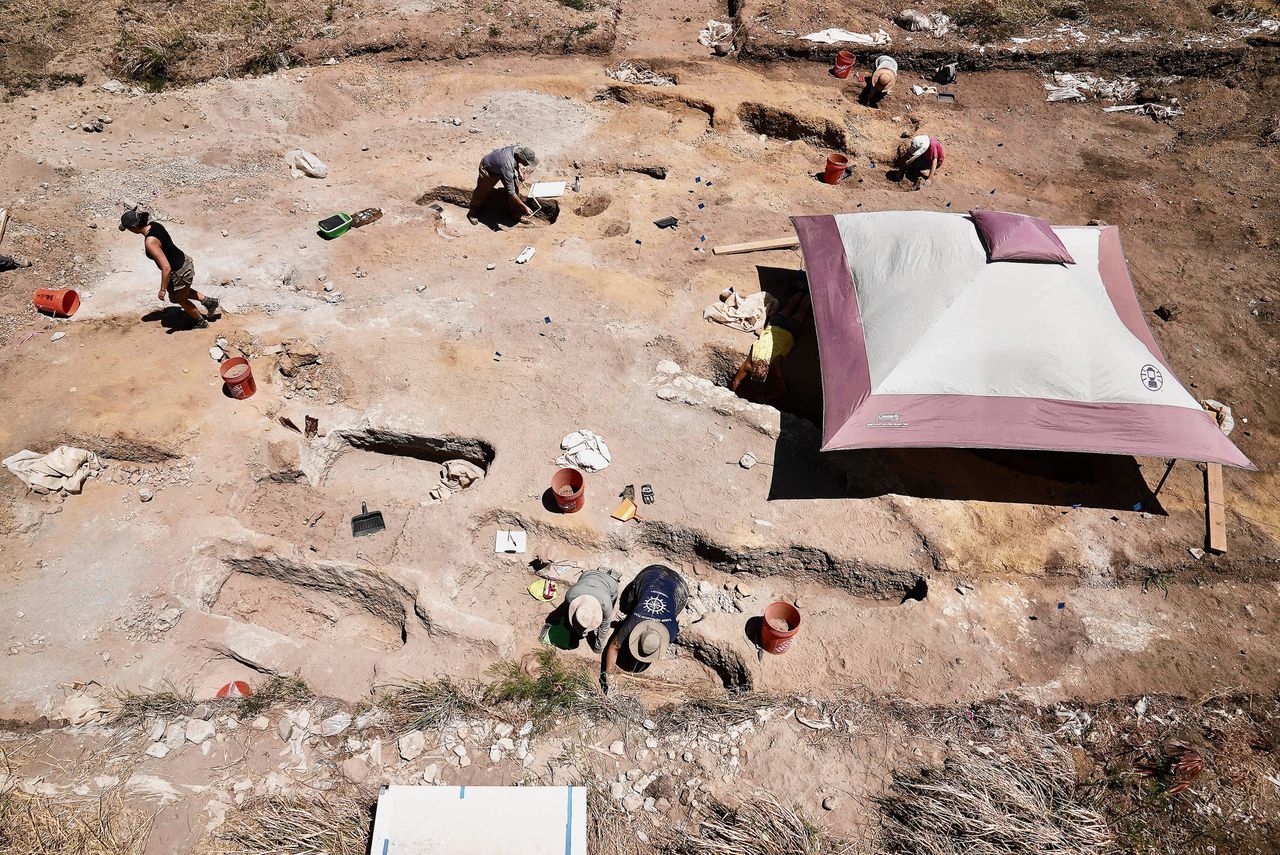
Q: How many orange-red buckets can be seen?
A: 7